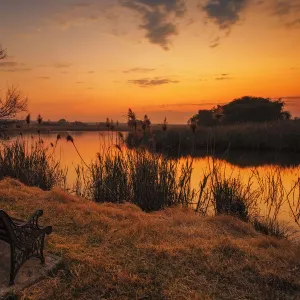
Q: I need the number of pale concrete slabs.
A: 1